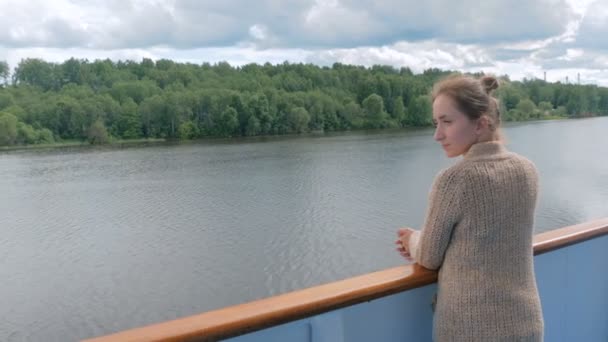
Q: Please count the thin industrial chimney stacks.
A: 3